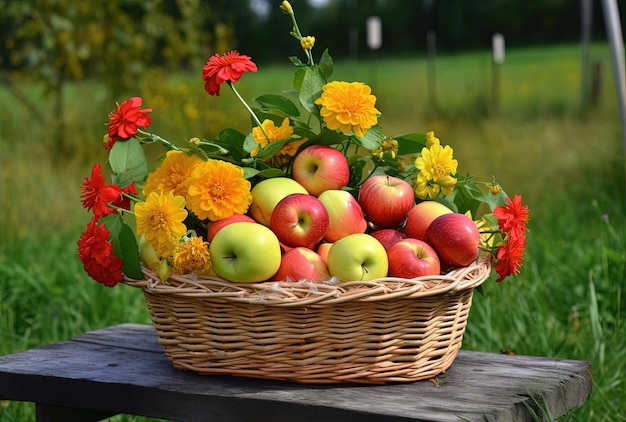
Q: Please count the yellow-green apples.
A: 3